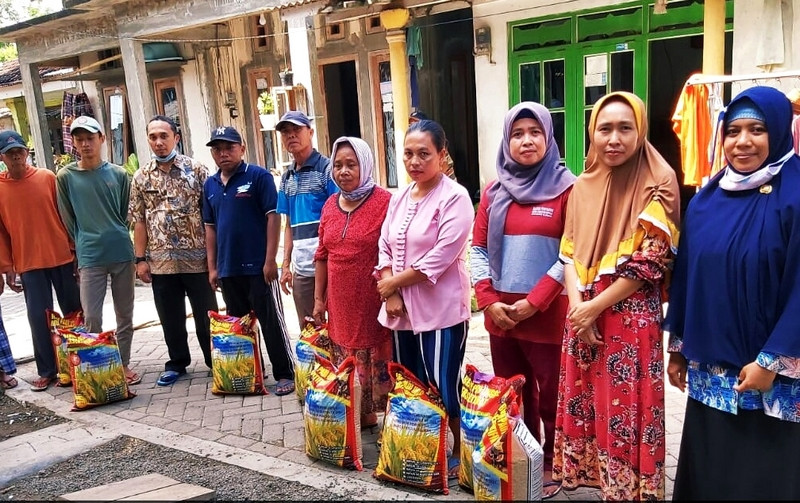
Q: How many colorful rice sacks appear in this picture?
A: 8